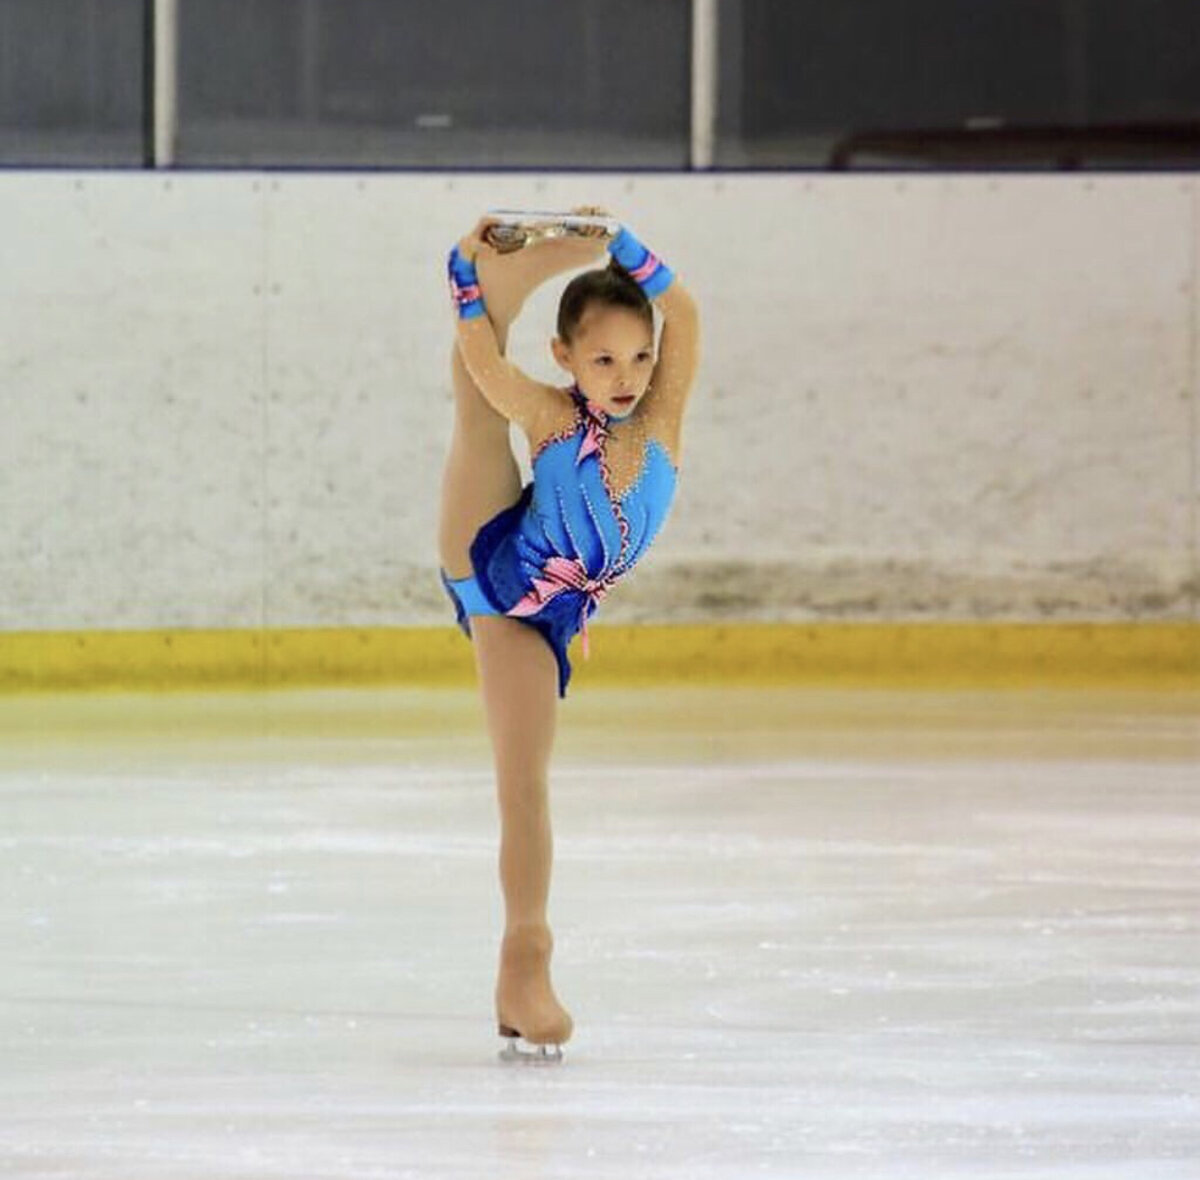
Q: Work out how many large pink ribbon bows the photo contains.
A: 1